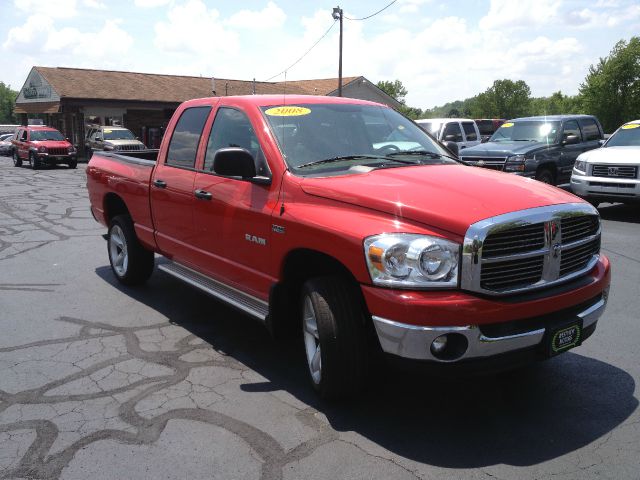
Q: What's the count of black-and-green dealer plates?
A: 1